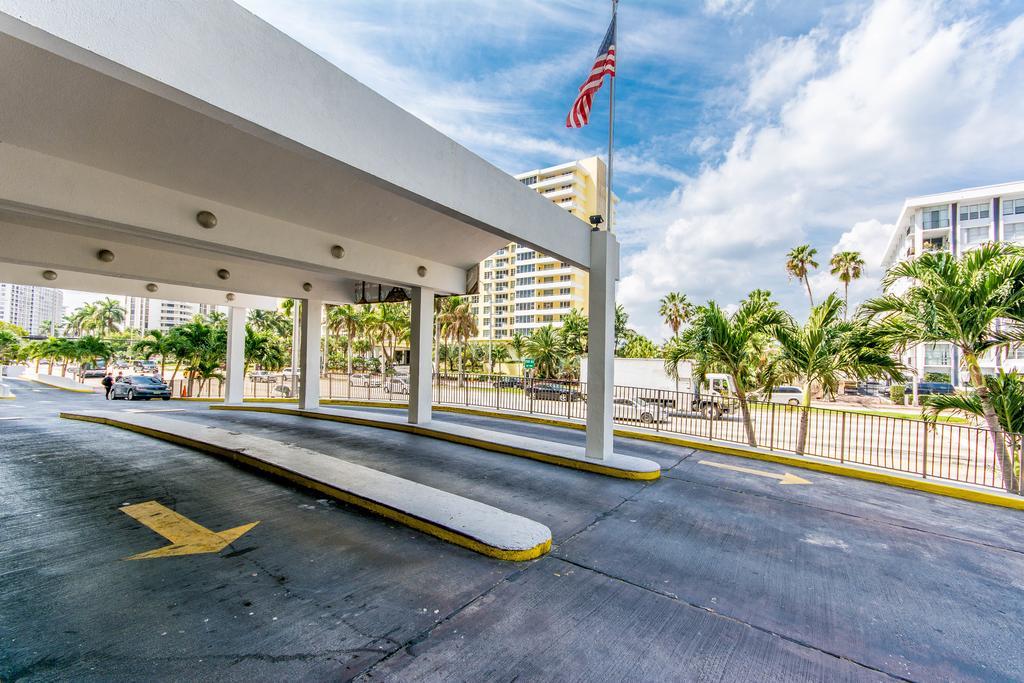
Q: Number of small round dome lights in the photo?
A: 9